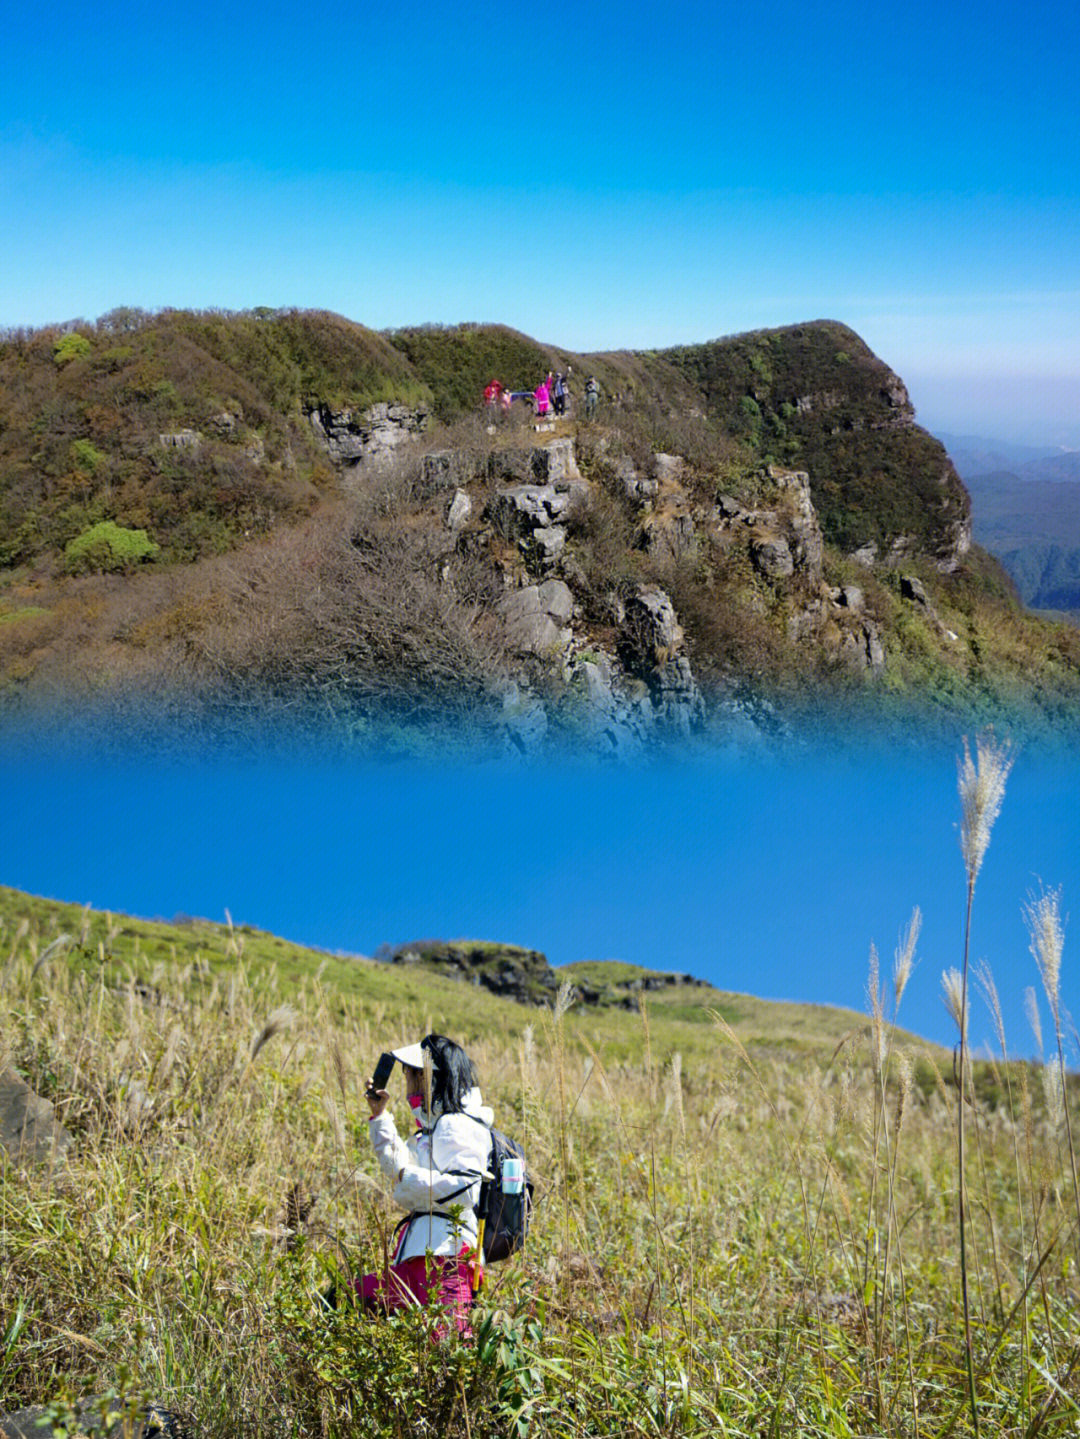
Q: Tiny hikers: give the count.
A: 5